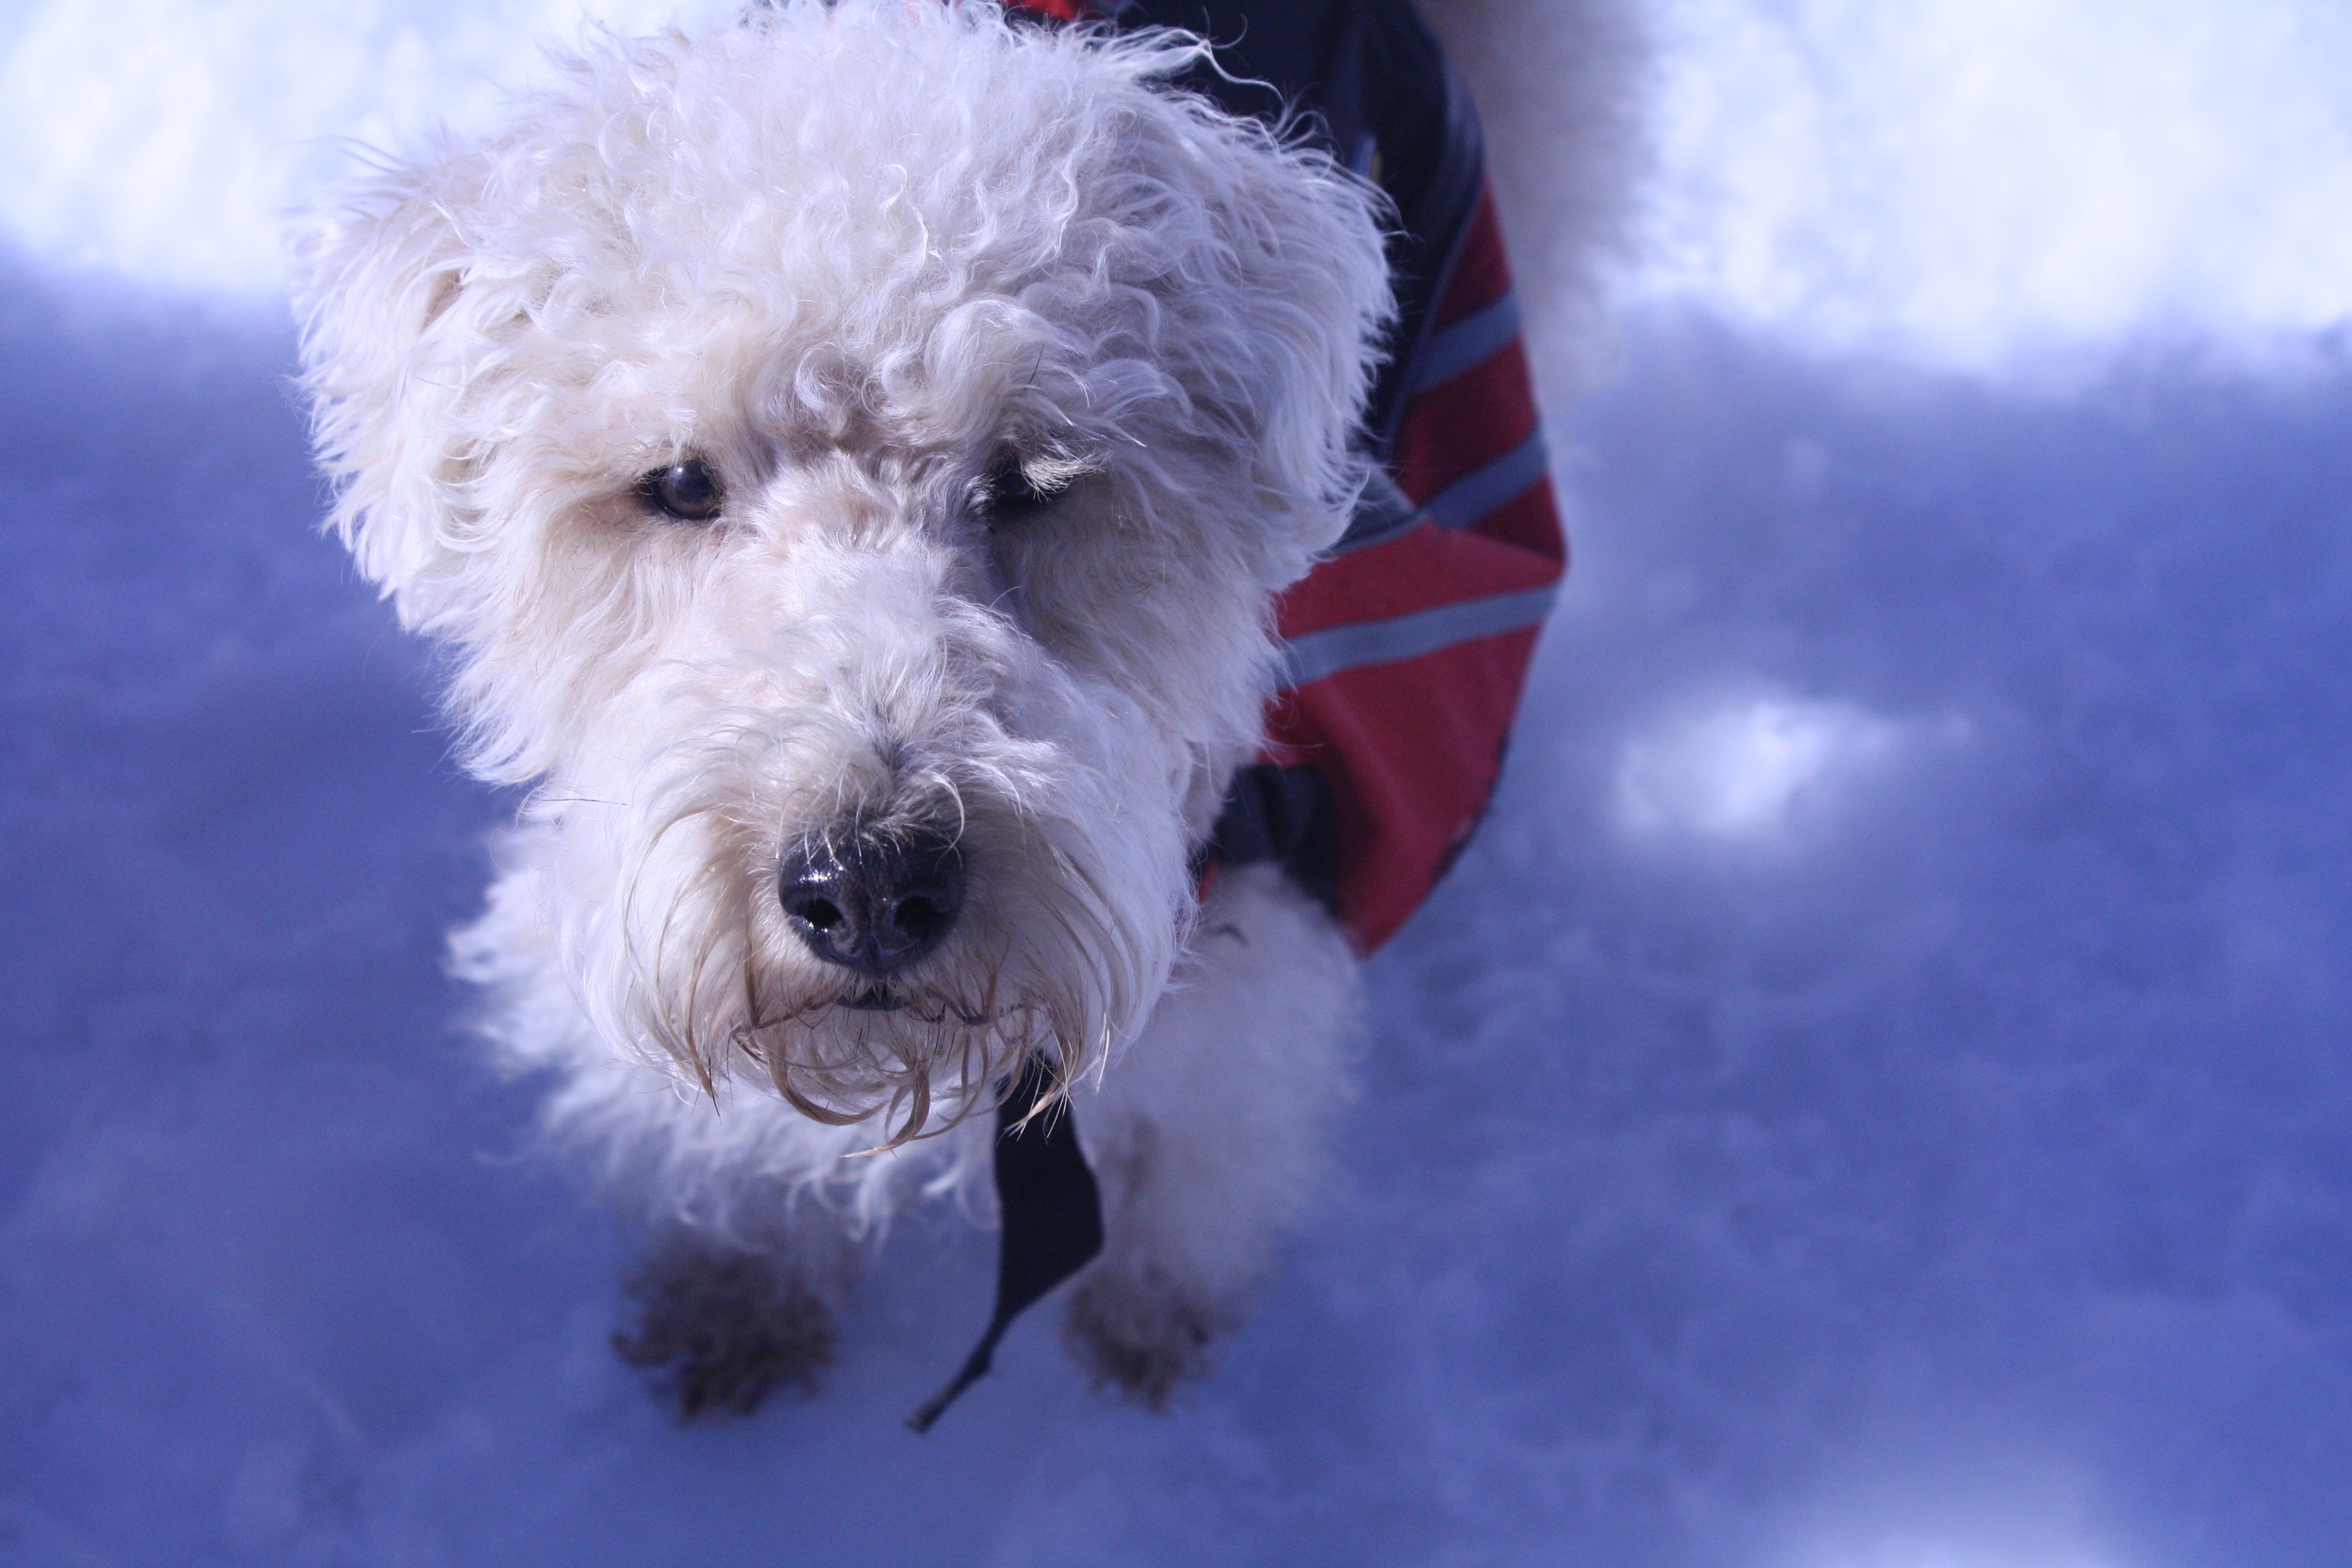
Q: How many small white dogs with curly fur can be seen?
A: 1